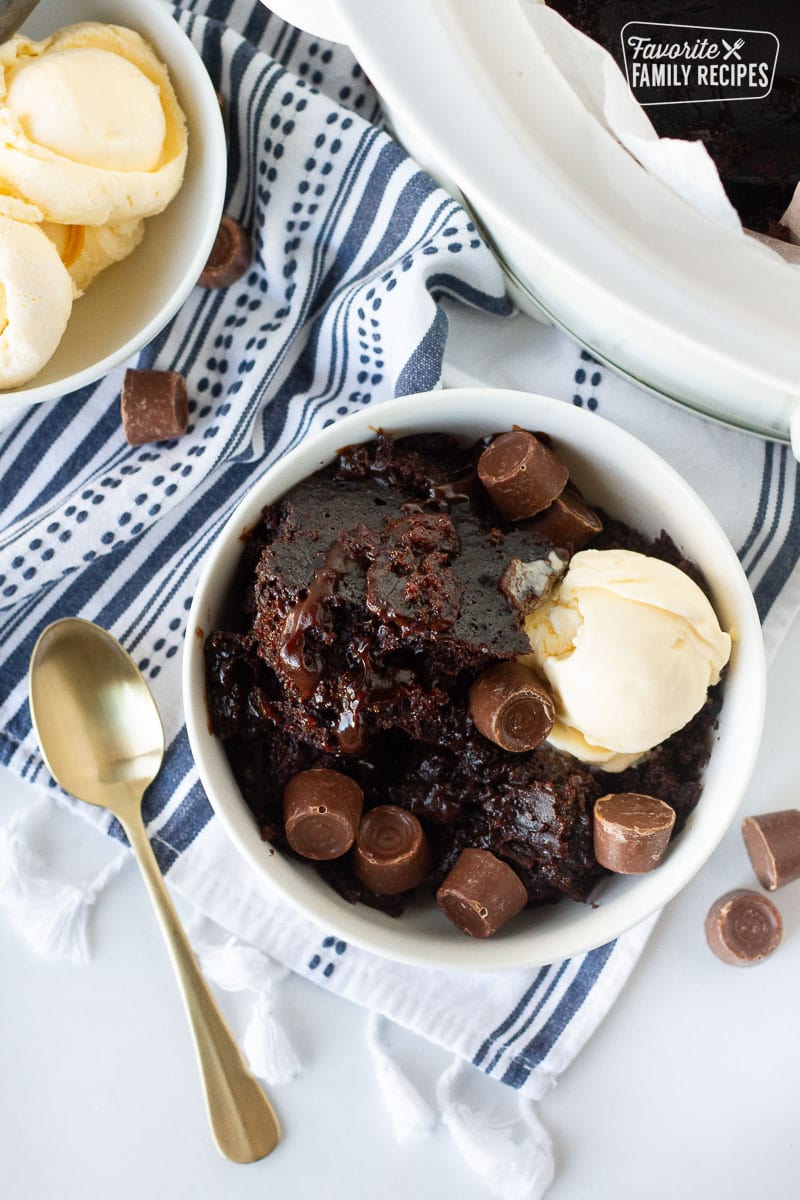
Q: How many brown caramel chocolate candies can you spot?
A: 11